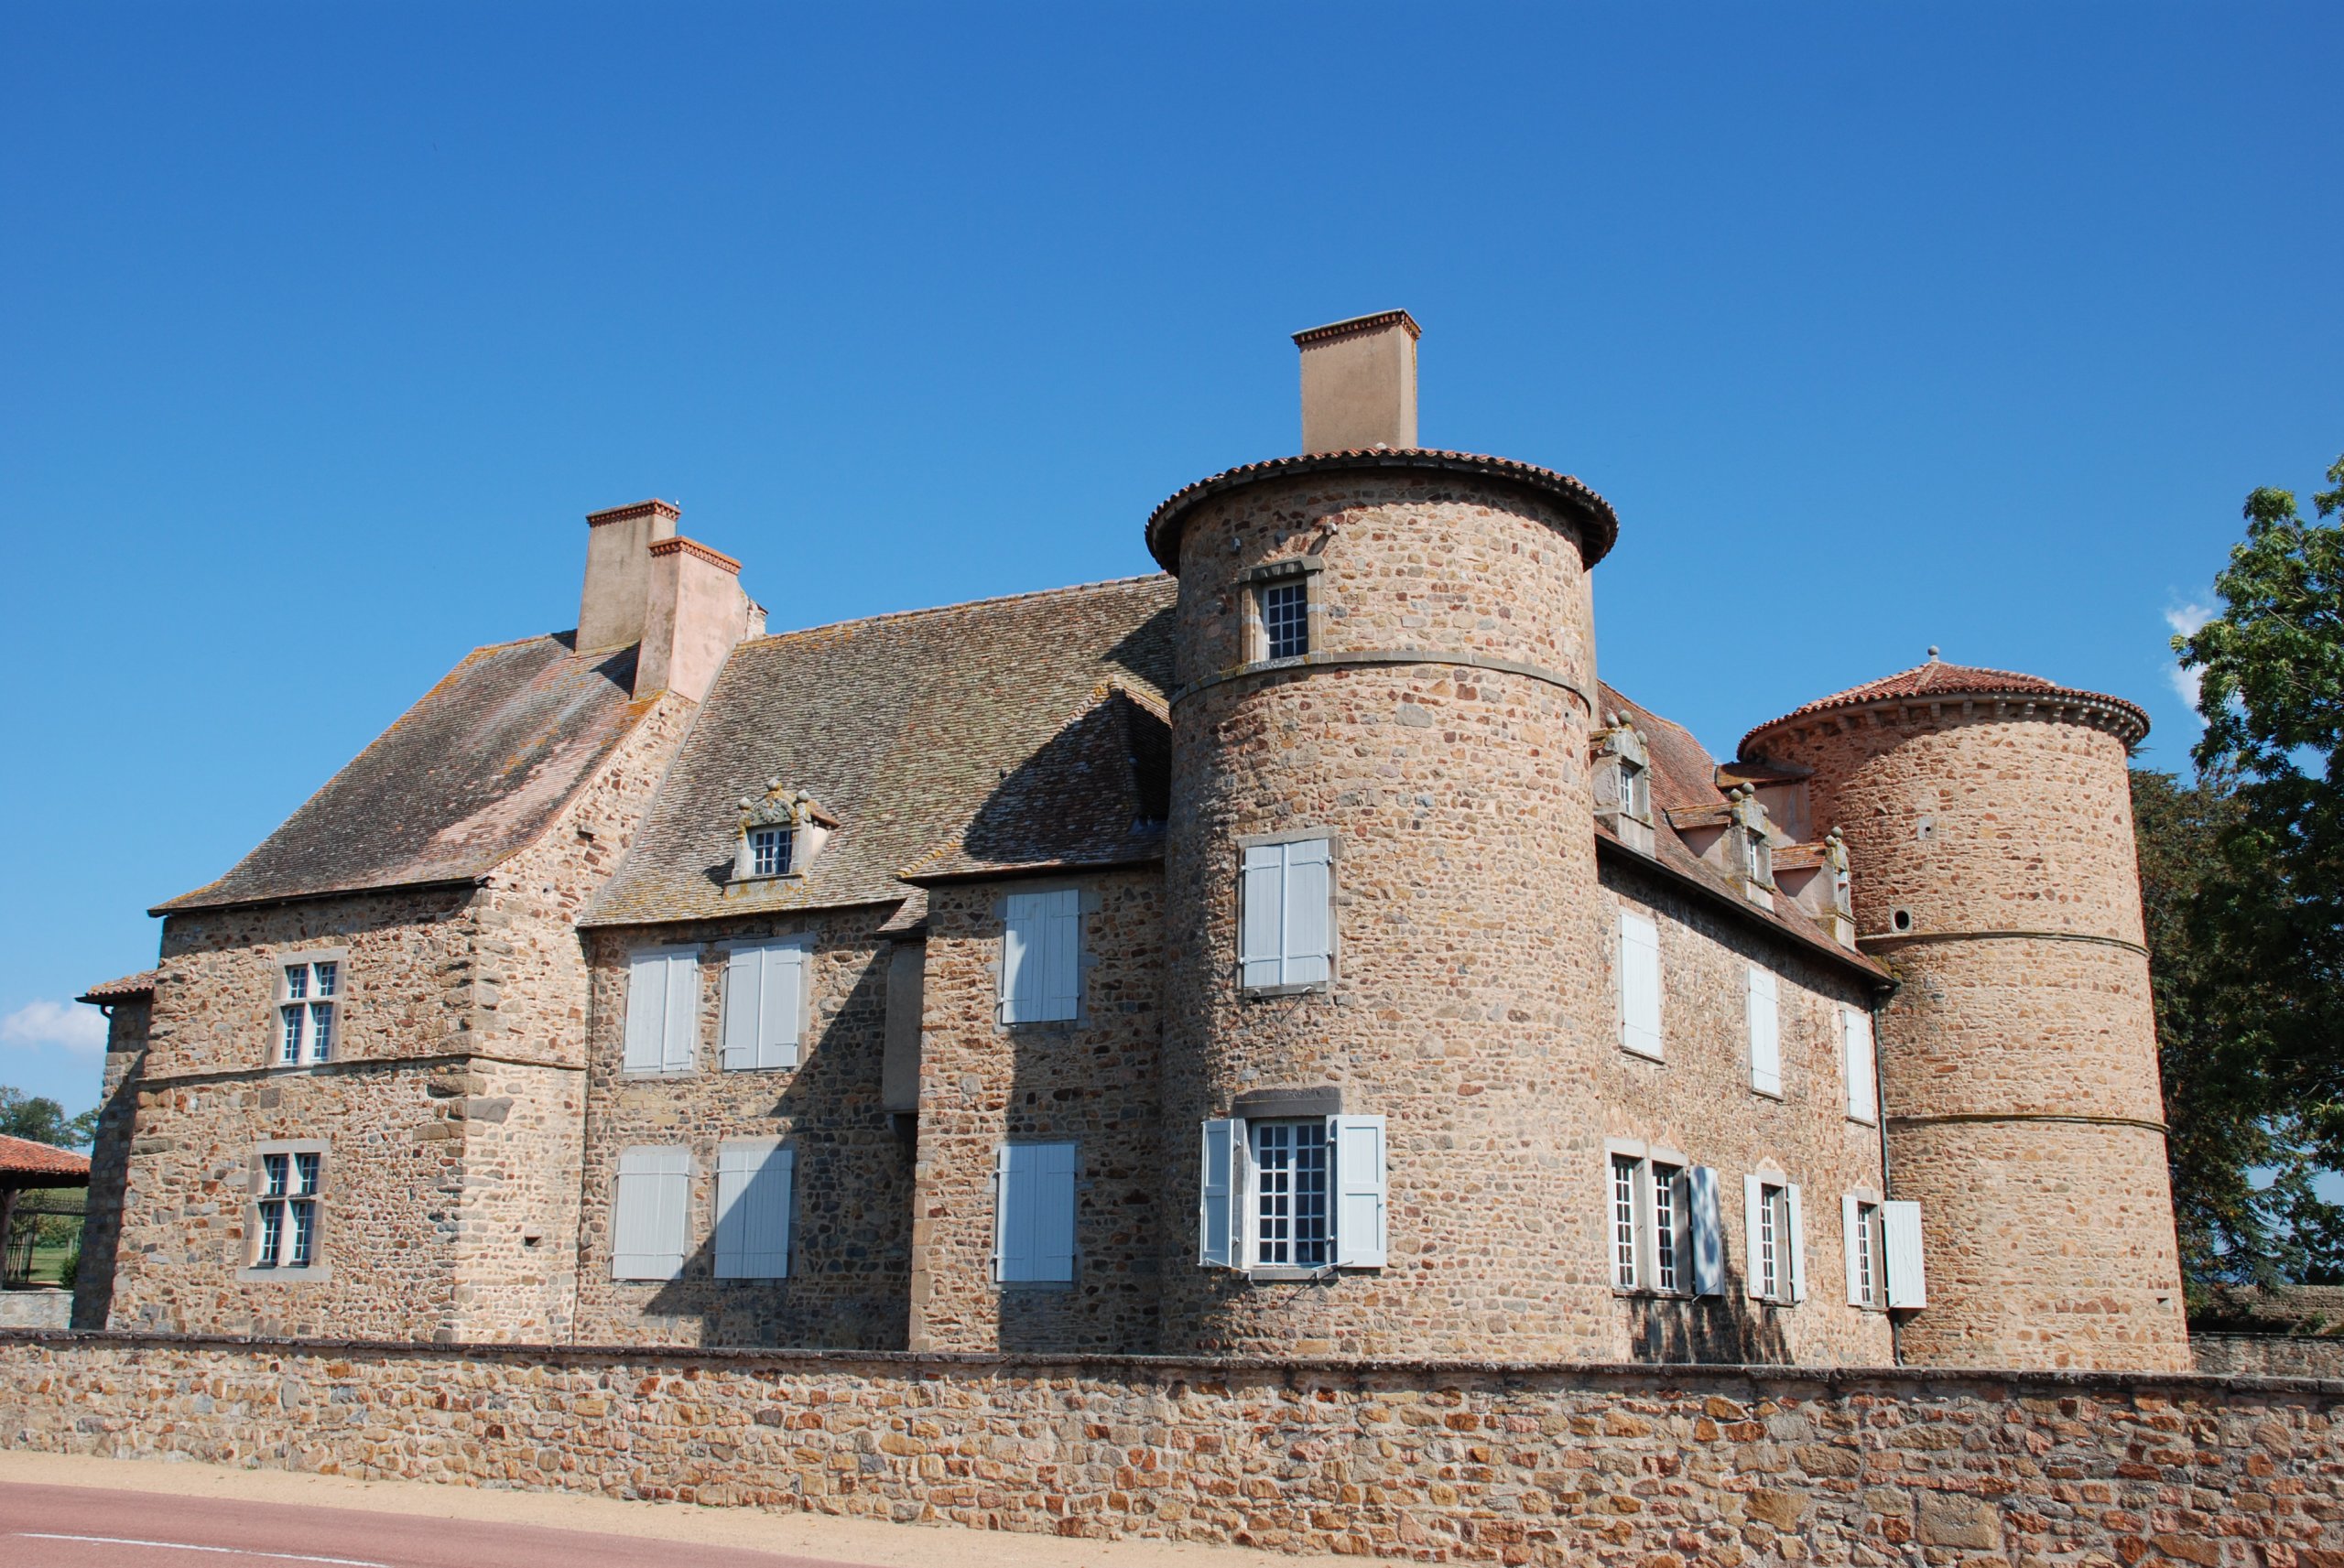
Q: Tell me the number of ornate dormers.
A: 4